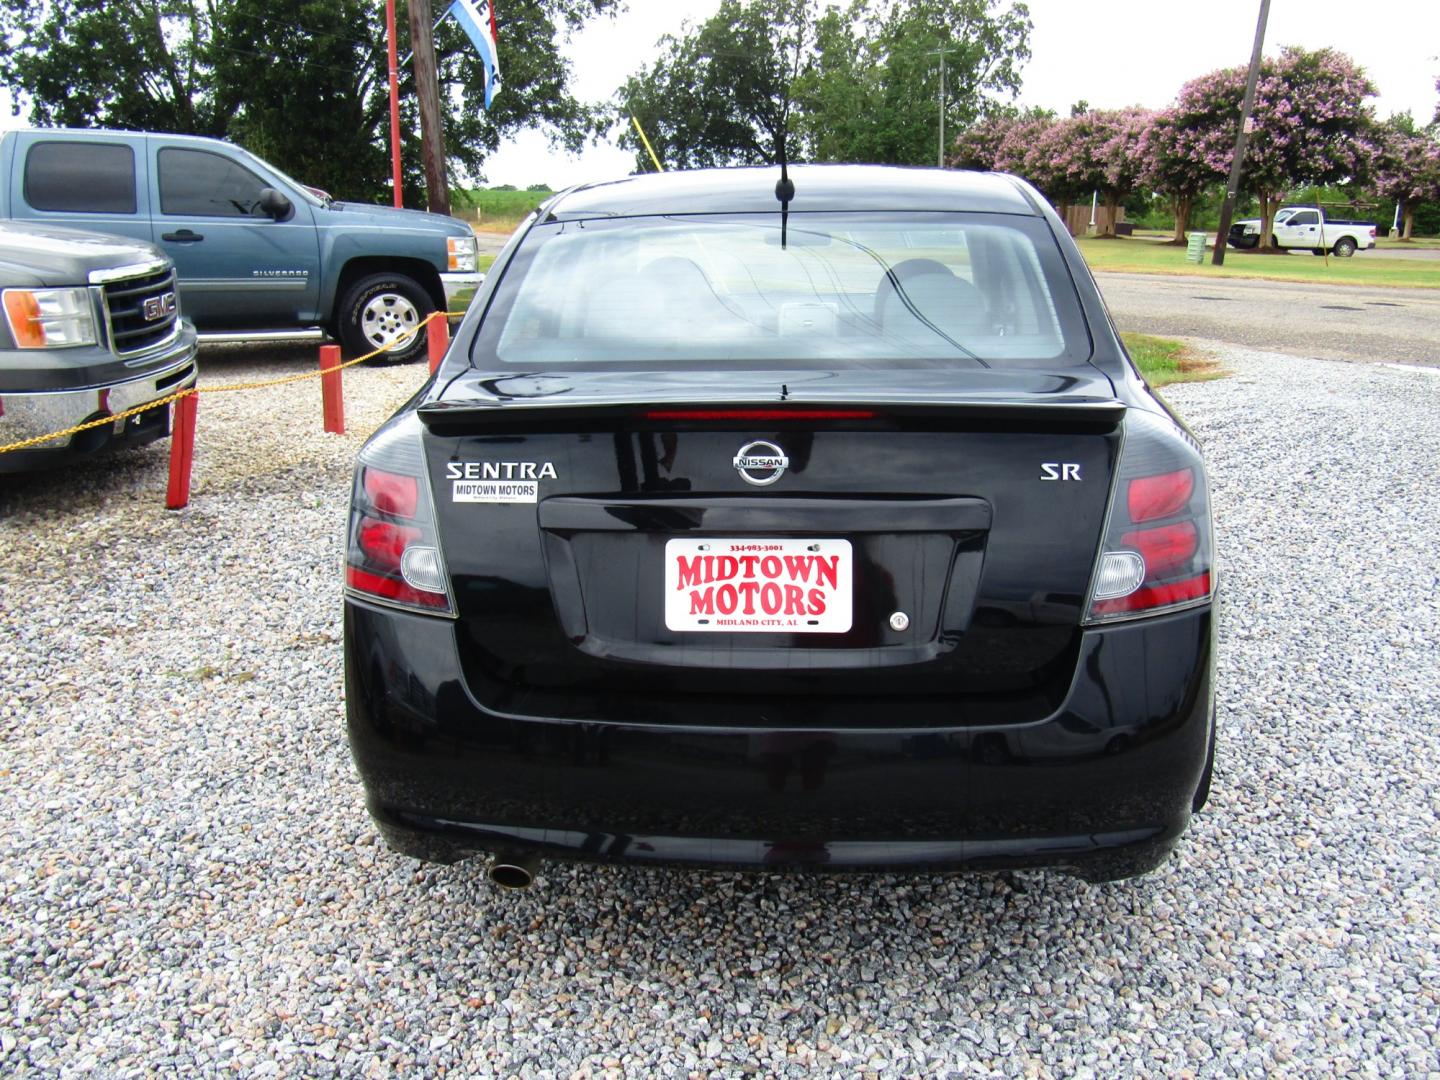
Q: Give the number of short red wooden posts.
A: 3